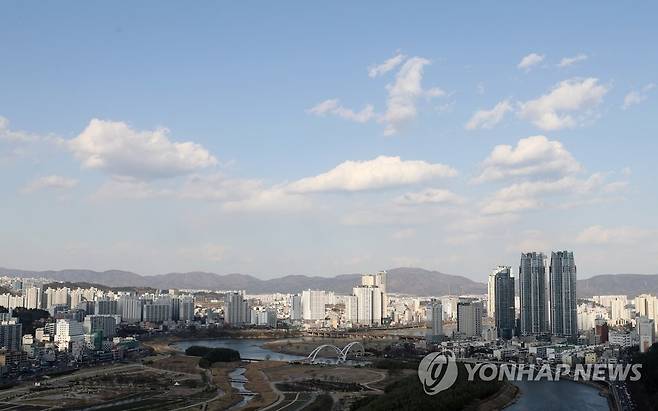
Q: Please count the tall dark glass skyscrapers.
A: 3